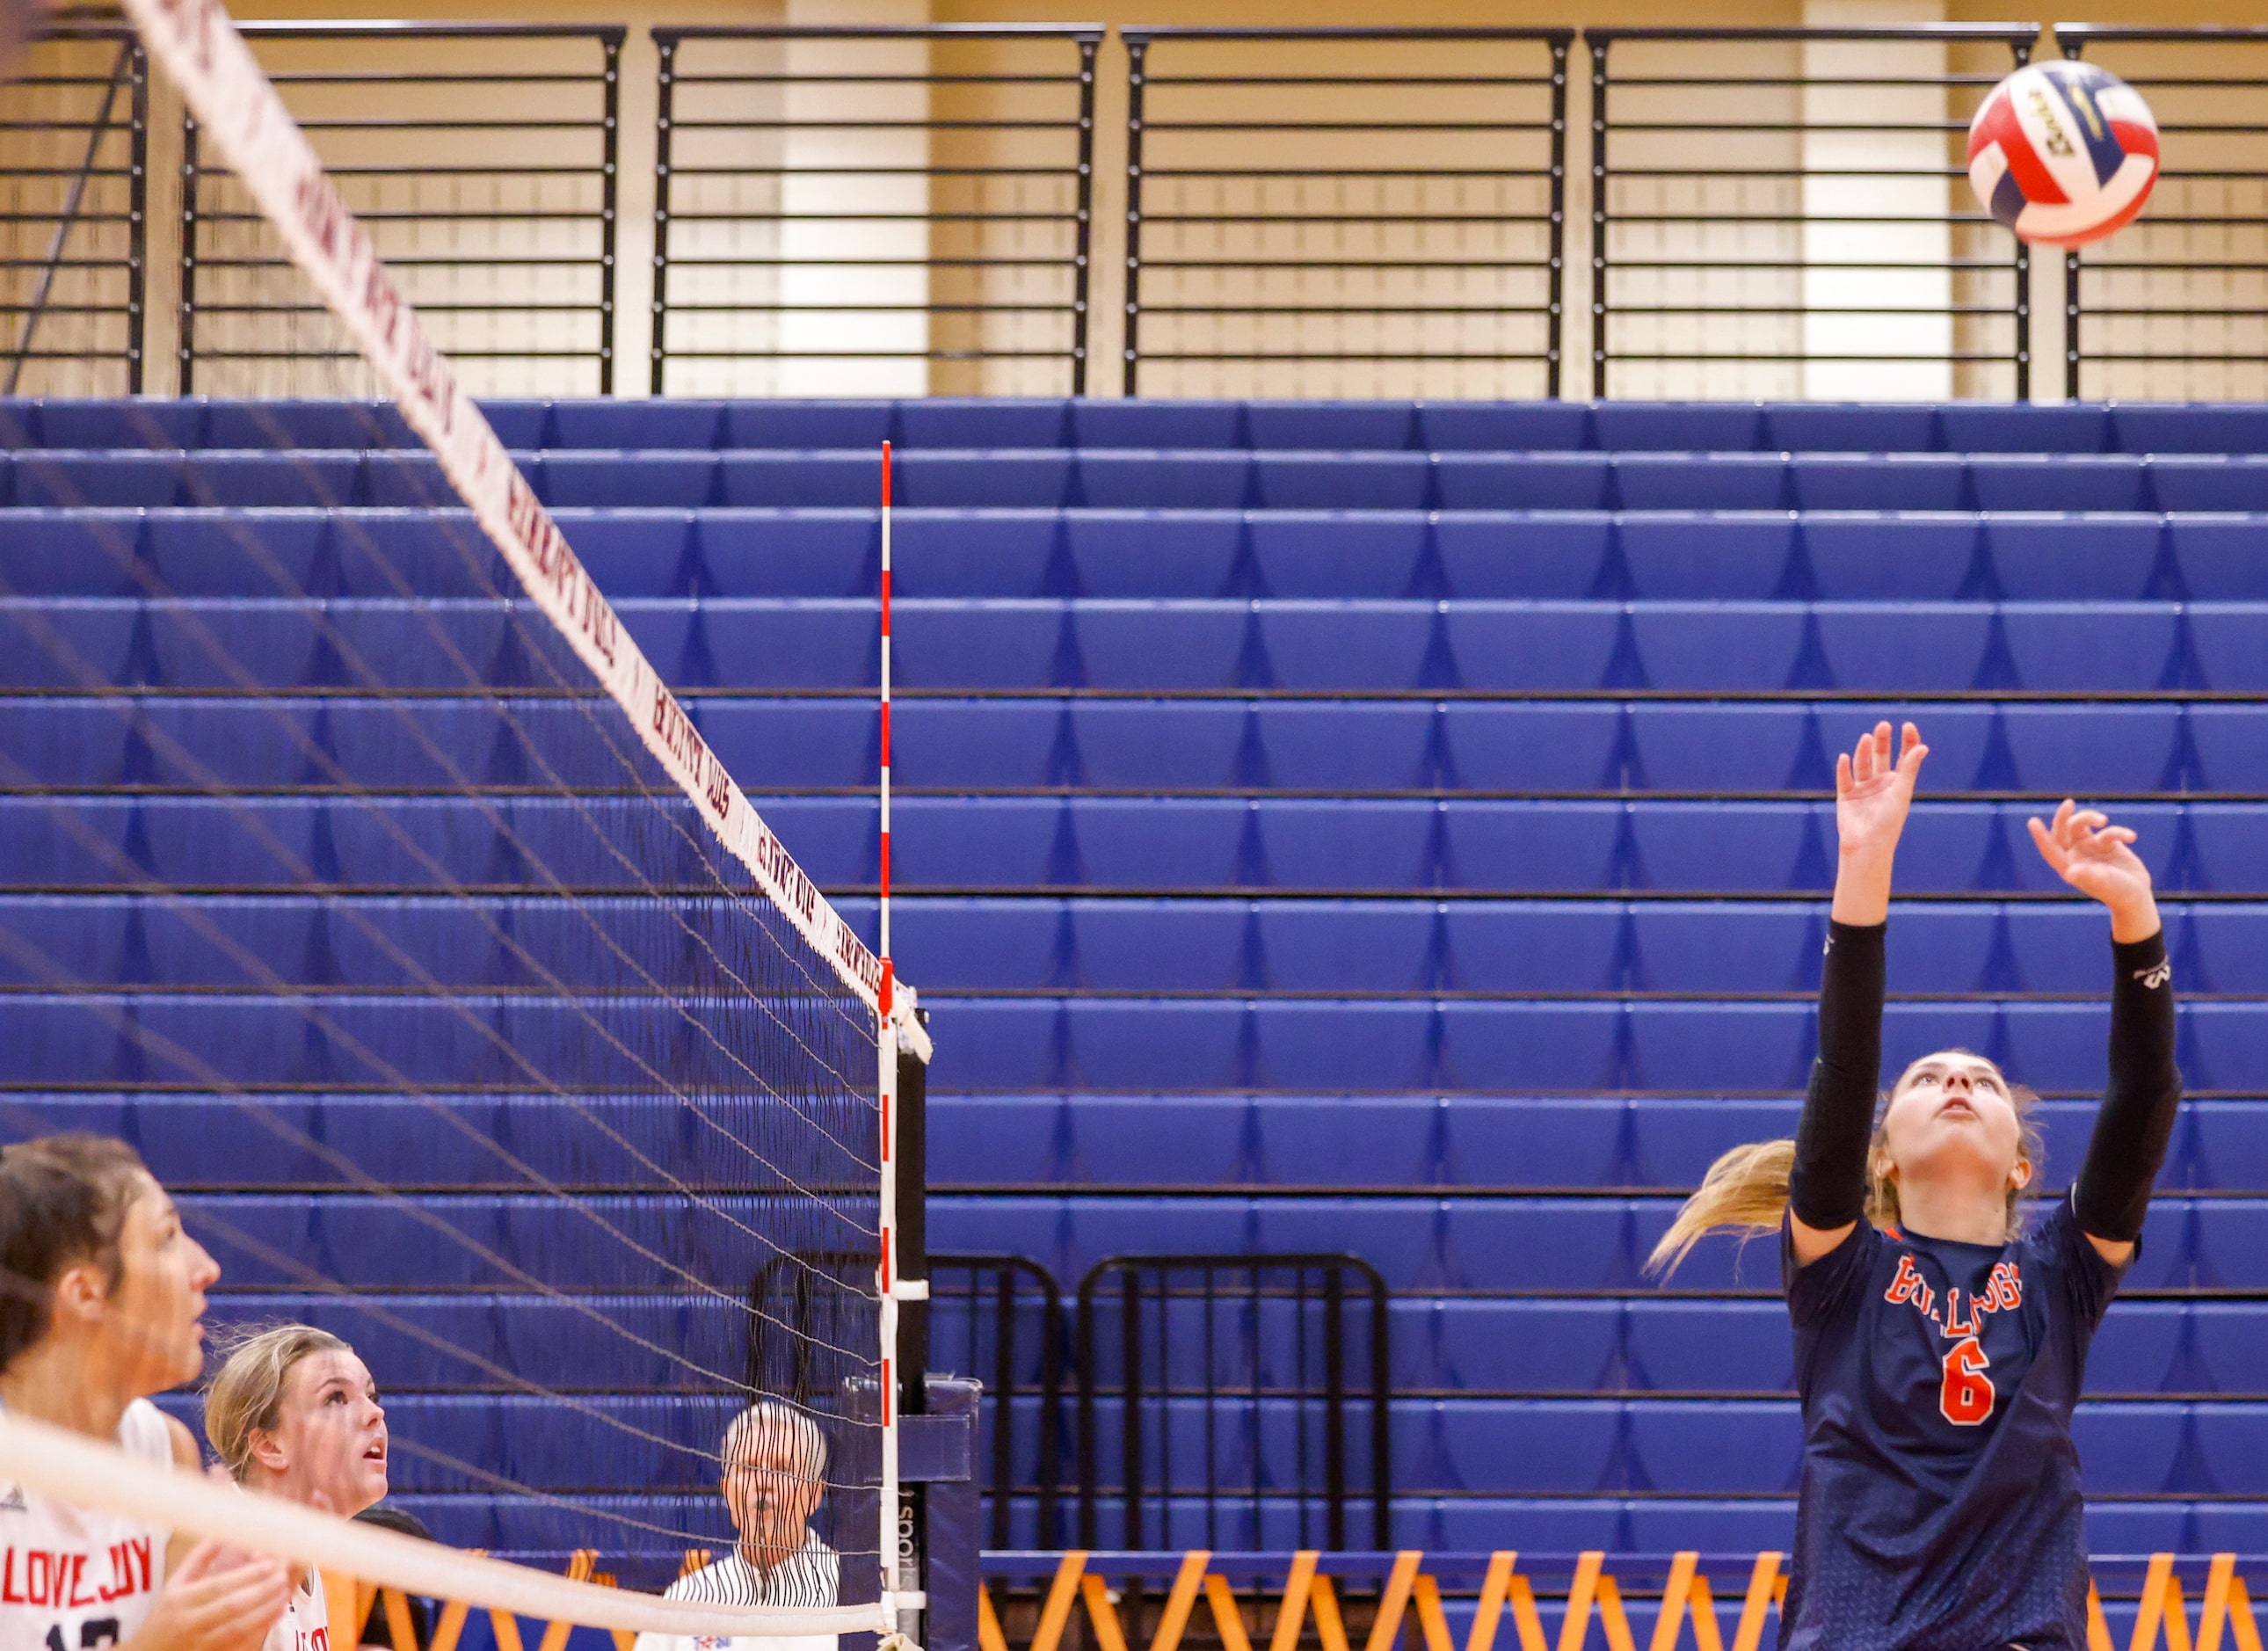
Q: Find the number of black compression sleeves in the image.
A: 2